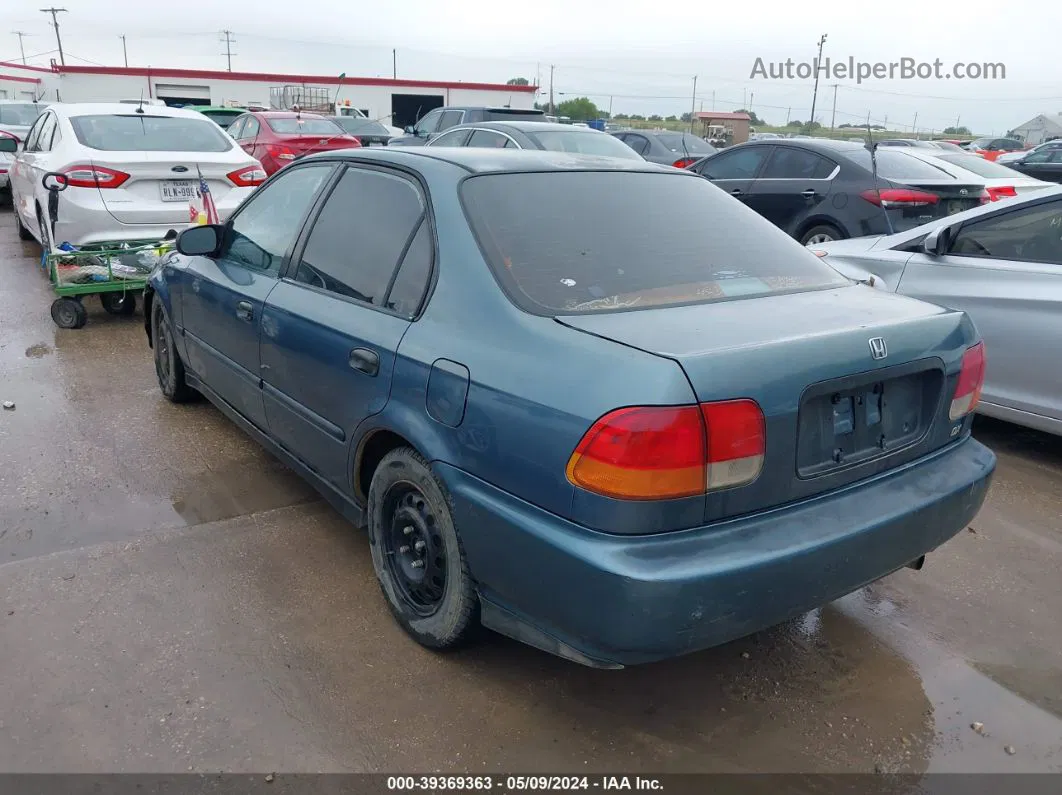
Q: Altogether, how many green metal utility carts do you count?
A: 1